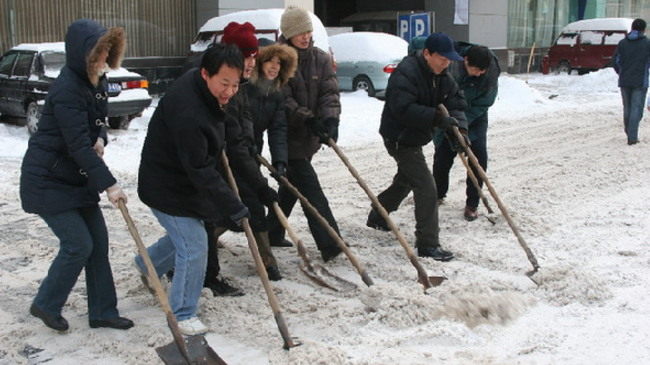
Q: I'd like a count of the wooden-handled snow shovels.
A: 7